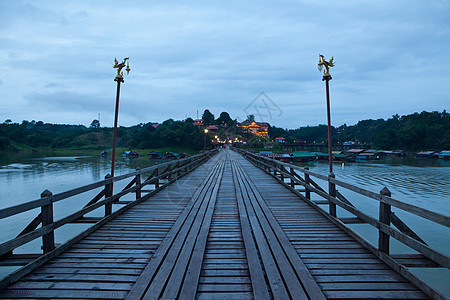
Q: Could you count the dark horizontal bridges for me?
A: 1